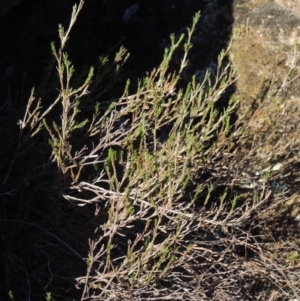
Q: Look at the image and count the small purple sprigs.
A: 0